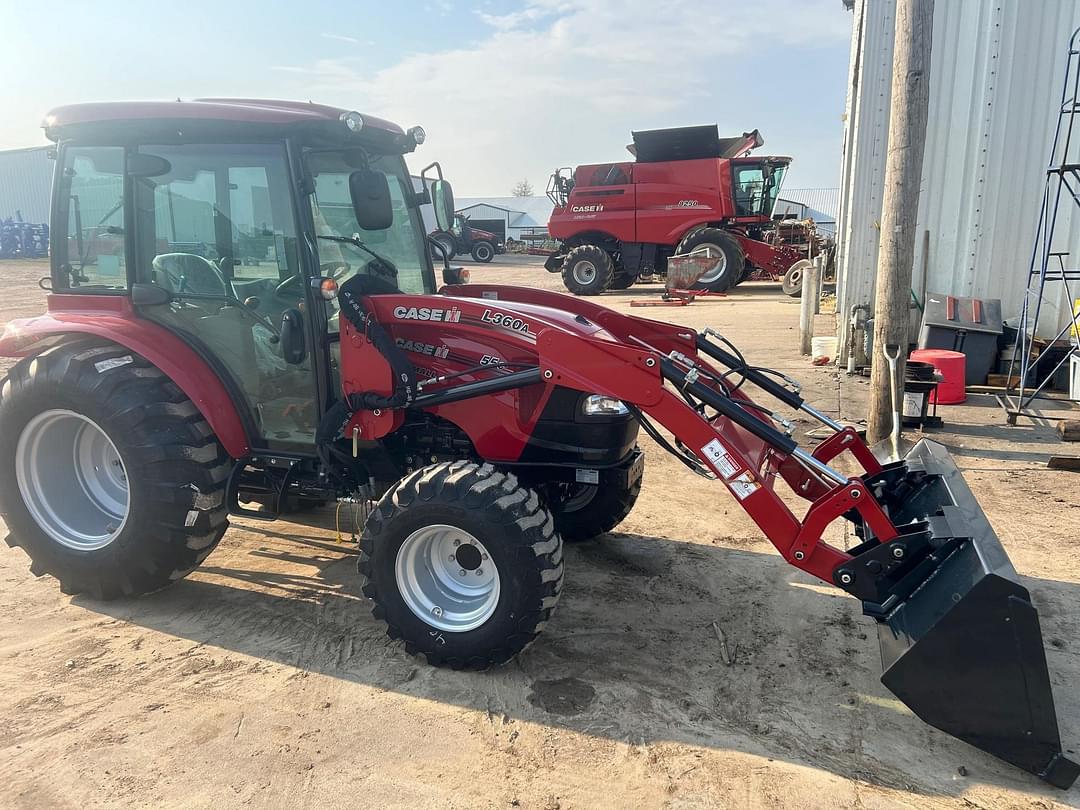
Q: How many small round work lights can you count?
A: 2